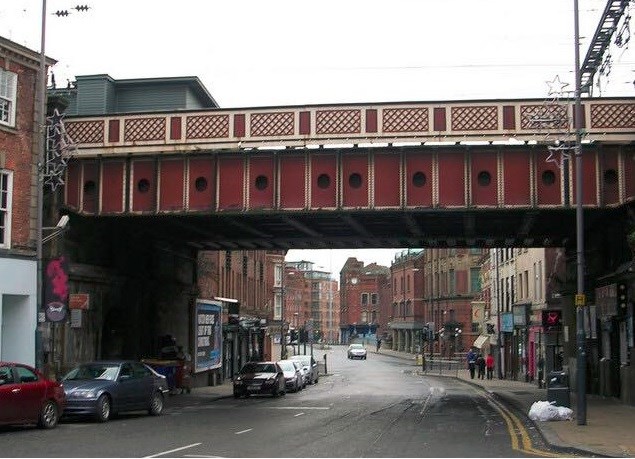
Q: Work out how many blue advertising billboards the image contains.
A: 1